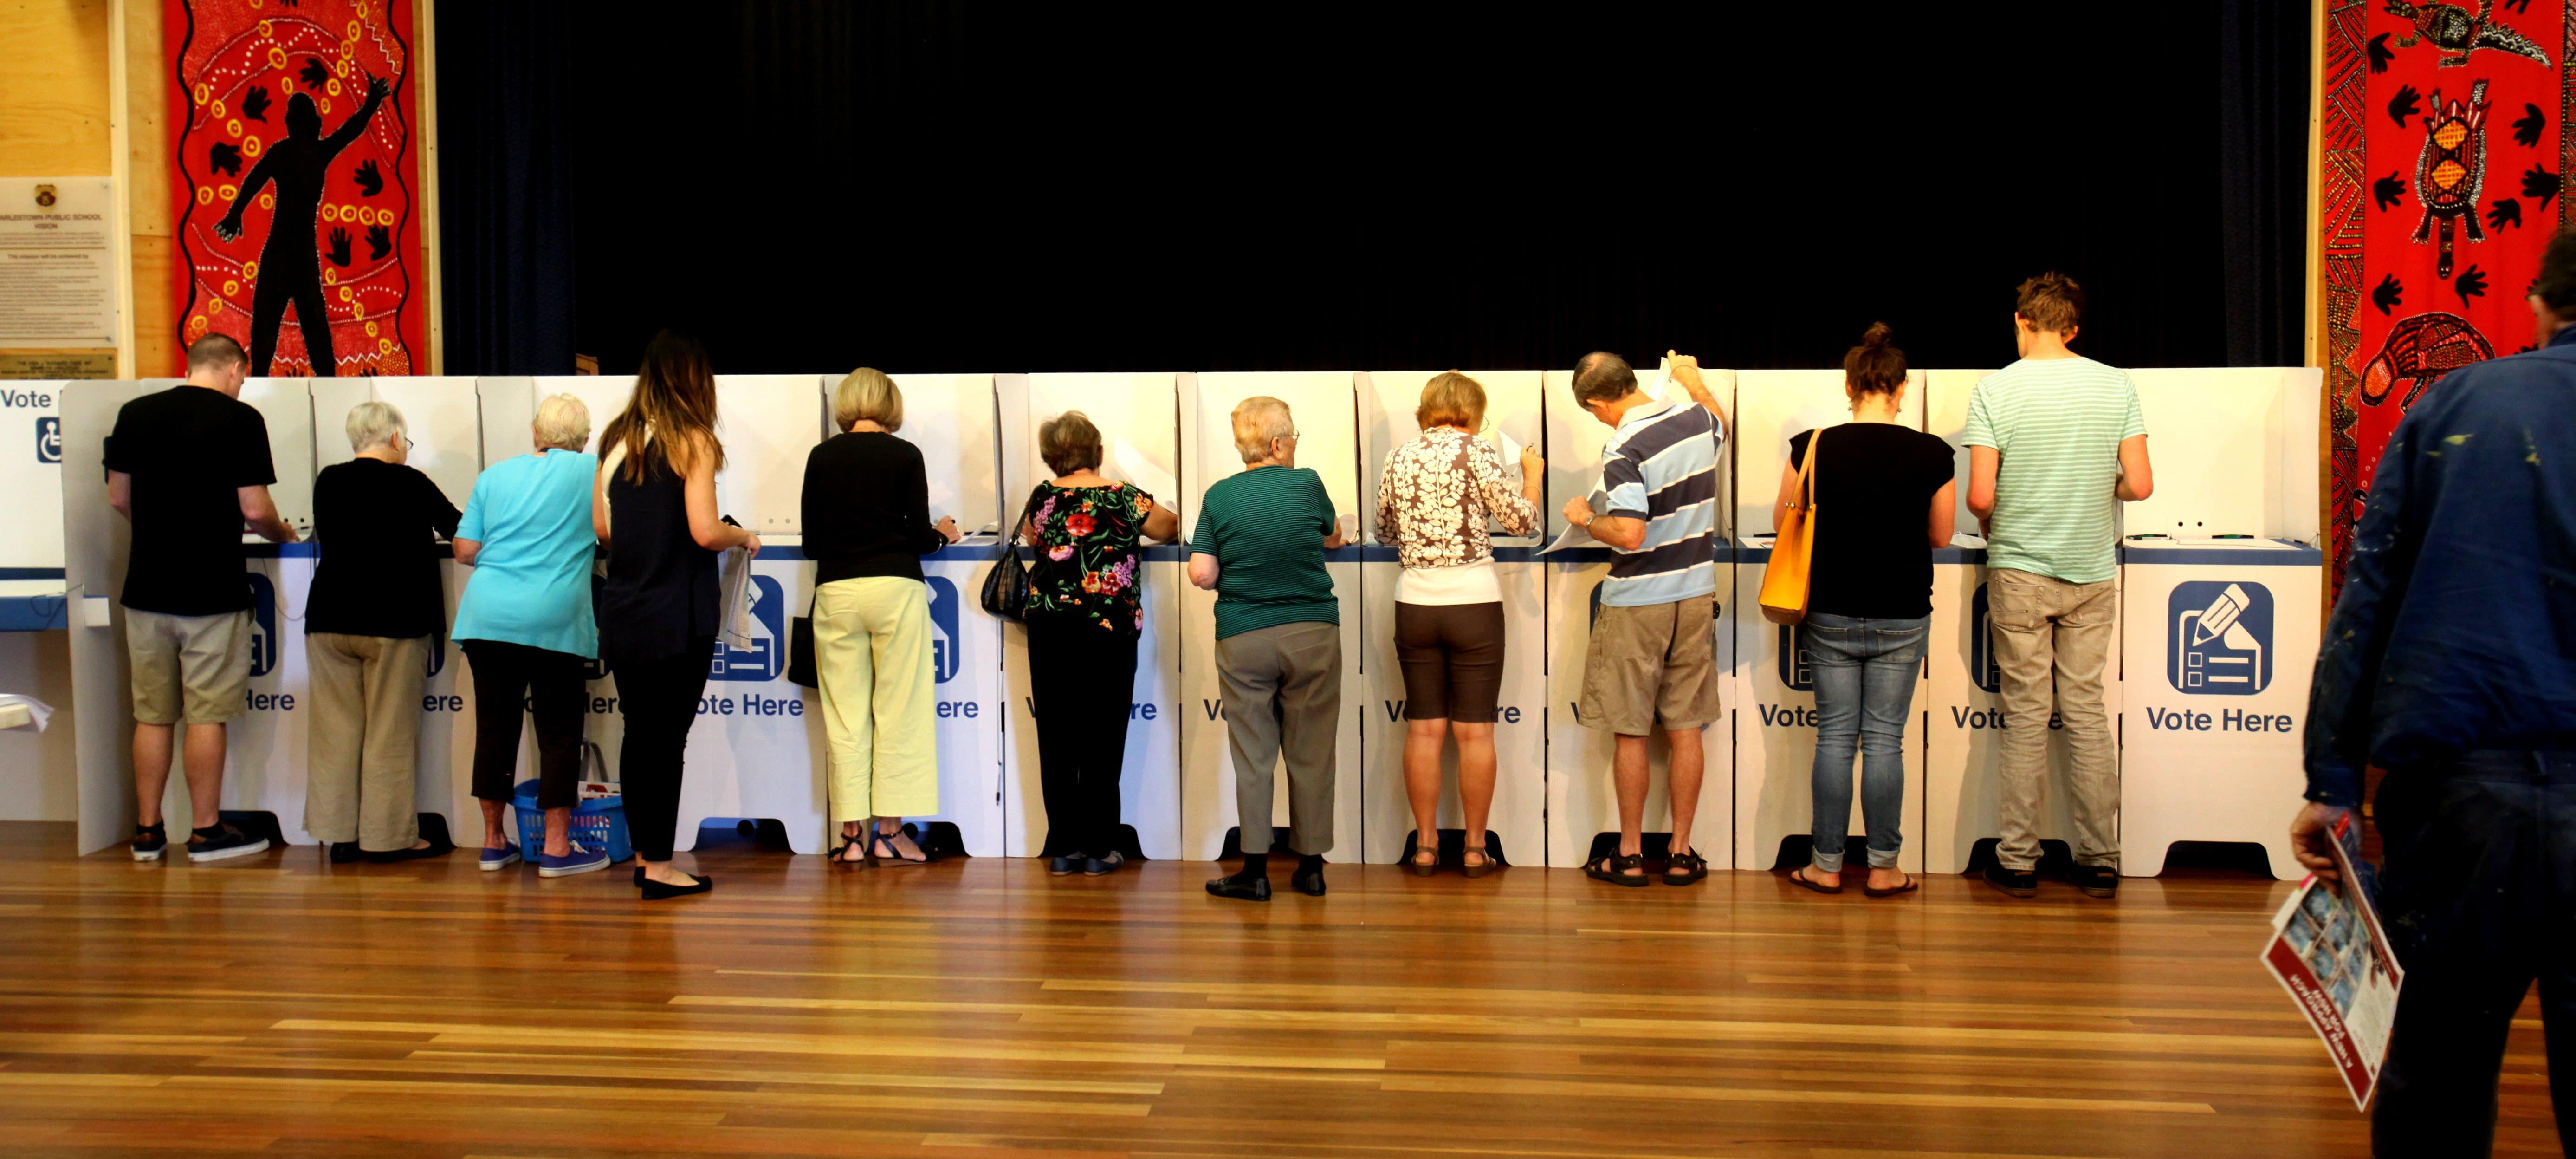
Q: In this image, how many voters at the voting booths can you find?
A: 11